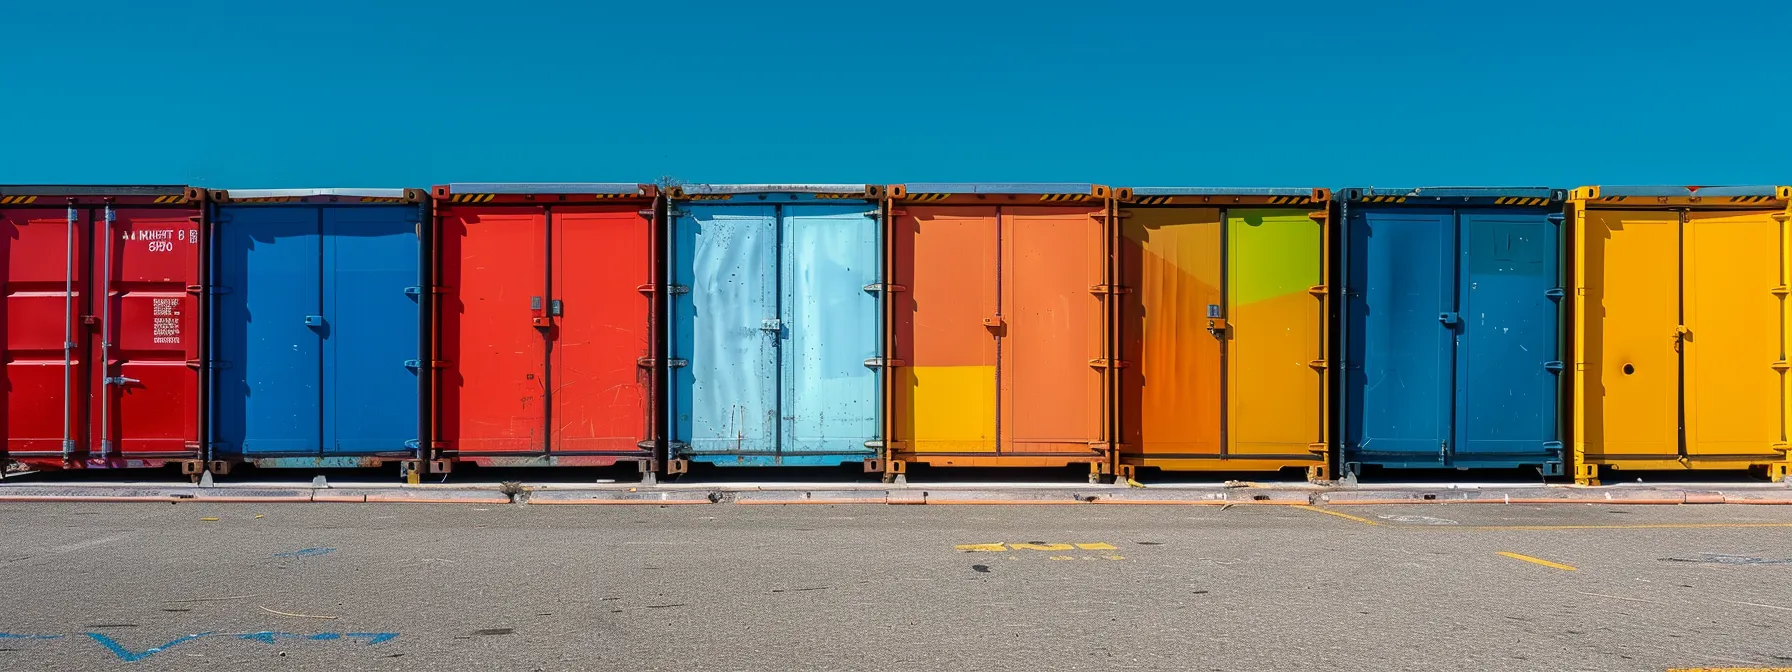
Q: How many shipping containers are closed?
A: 8